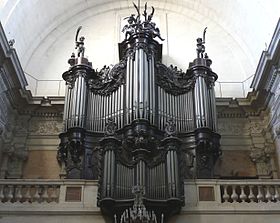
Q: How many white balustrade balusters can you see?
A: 14